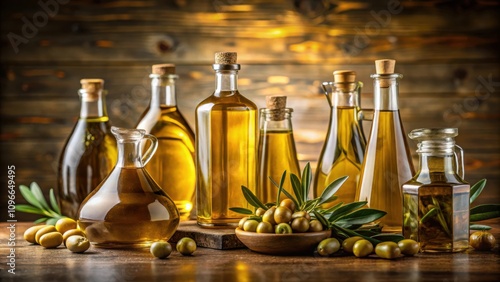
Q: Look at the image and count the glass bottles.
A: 8